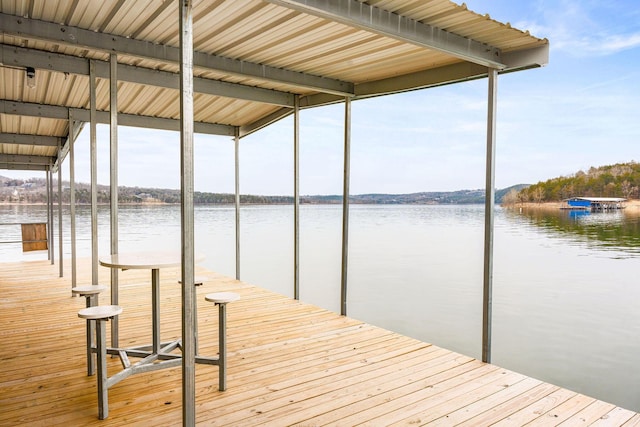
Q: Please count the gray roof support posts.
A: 11